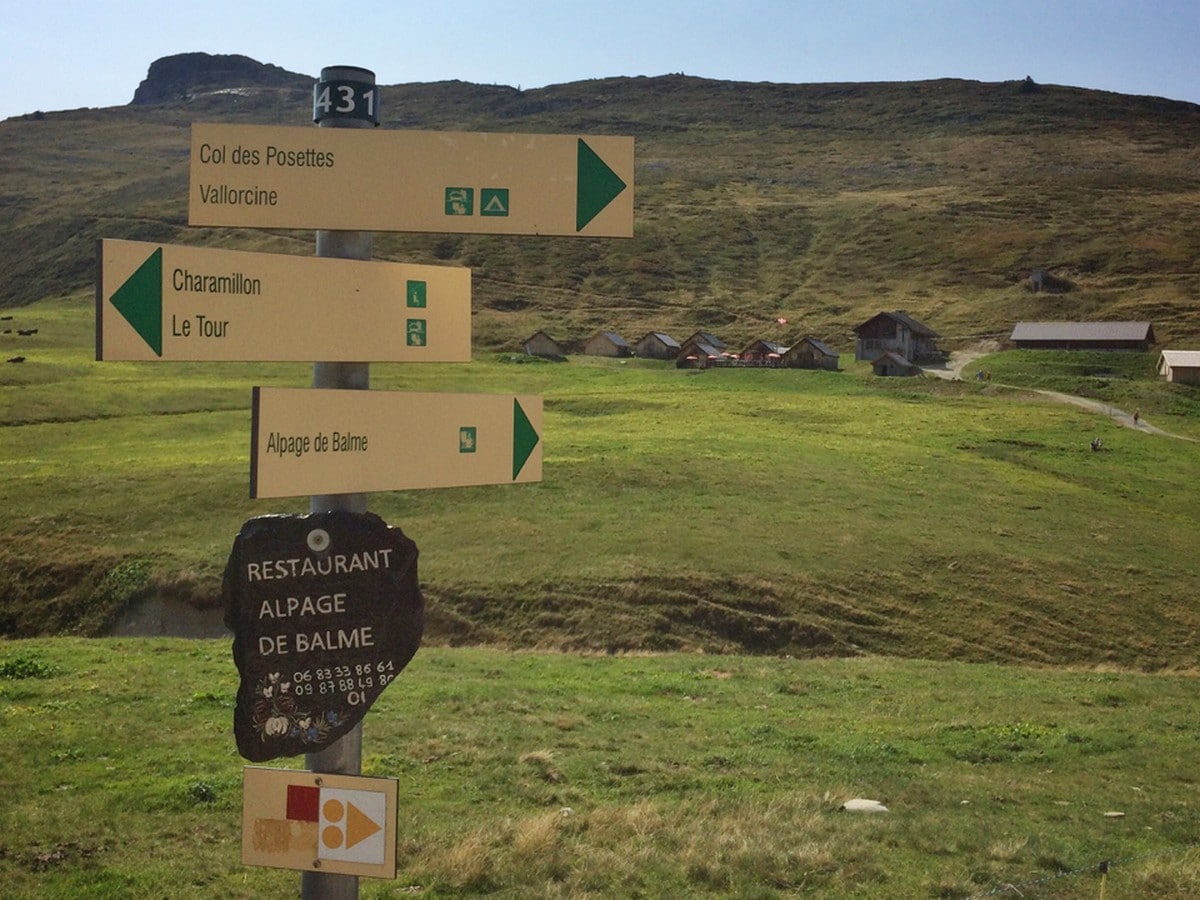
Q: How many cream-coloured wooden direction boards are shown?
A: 3